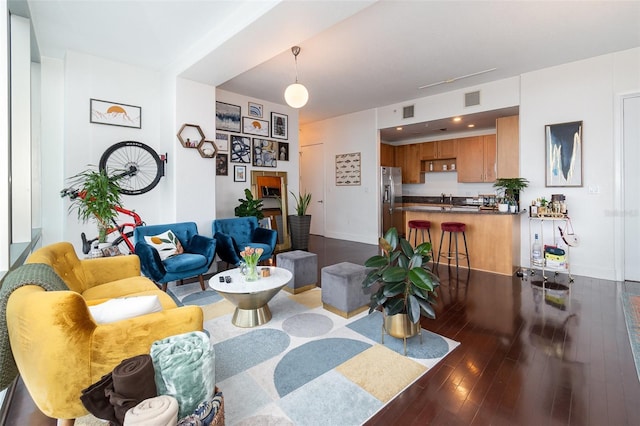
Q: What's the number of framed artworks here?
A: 13